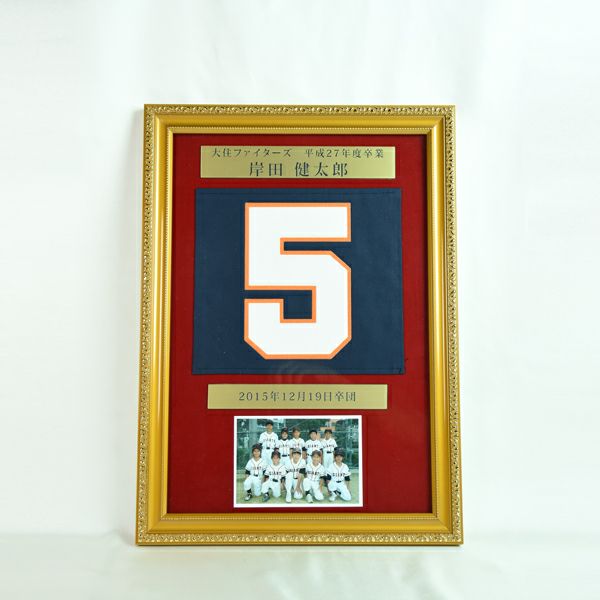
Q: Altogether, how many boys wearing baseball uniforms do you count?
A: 10